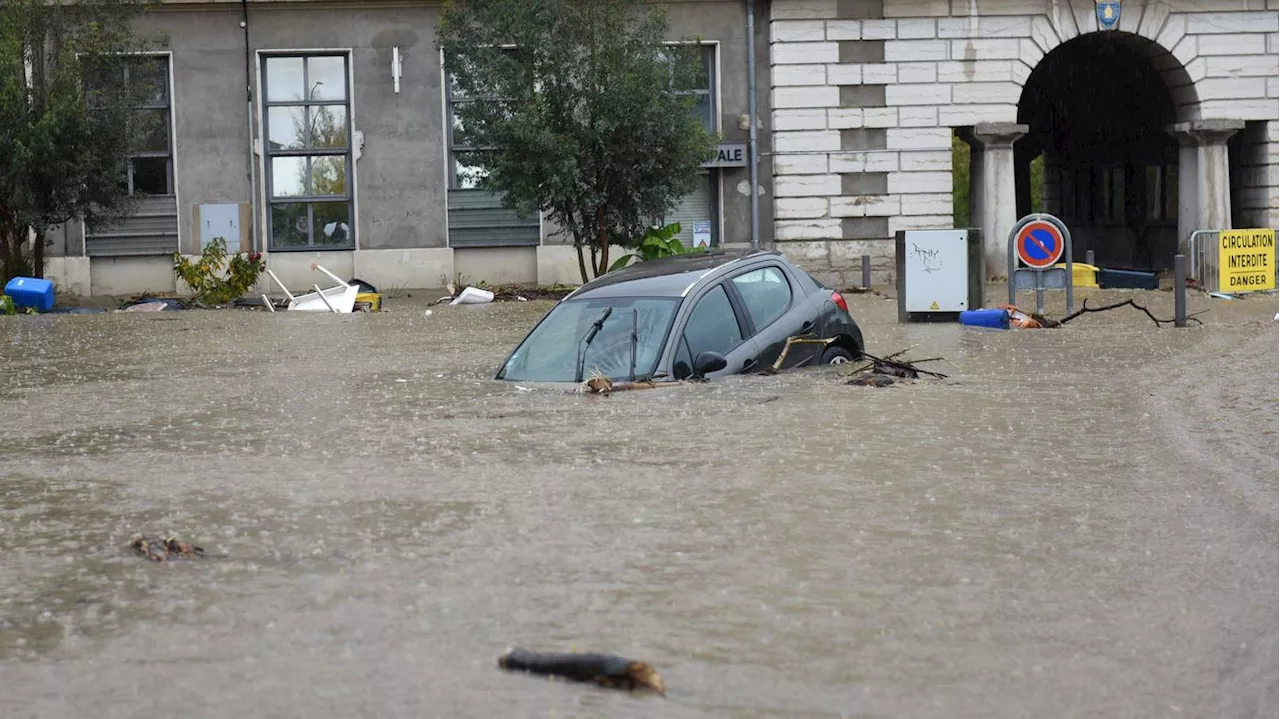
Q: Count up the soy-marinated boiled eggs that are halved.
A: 0